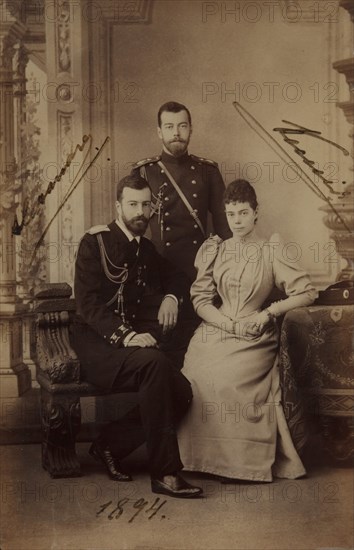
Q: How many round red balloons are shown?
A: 0